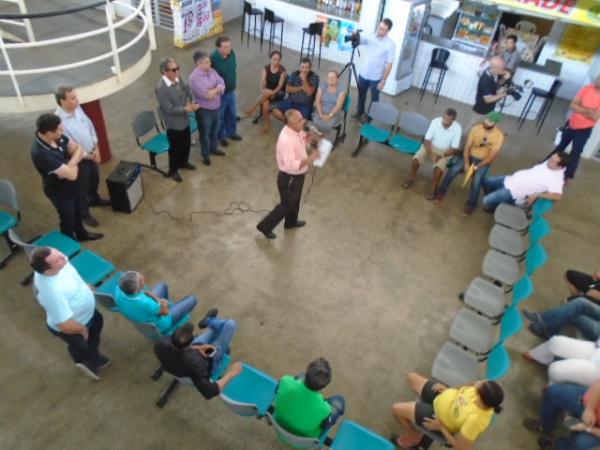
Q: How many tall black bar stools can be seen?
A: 5